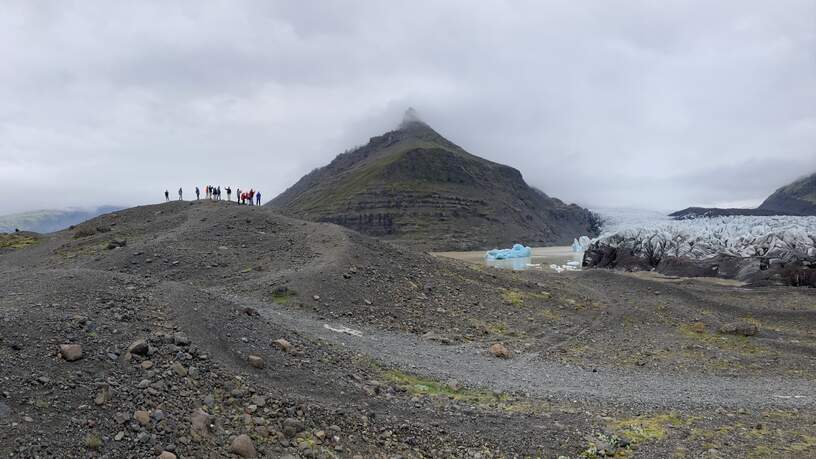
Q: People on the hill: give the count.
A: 13